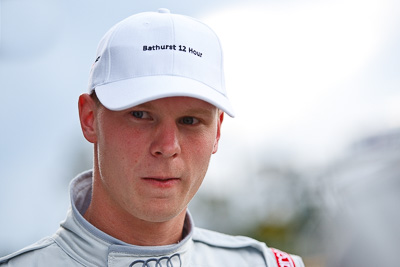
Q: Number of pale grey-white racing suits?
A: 1